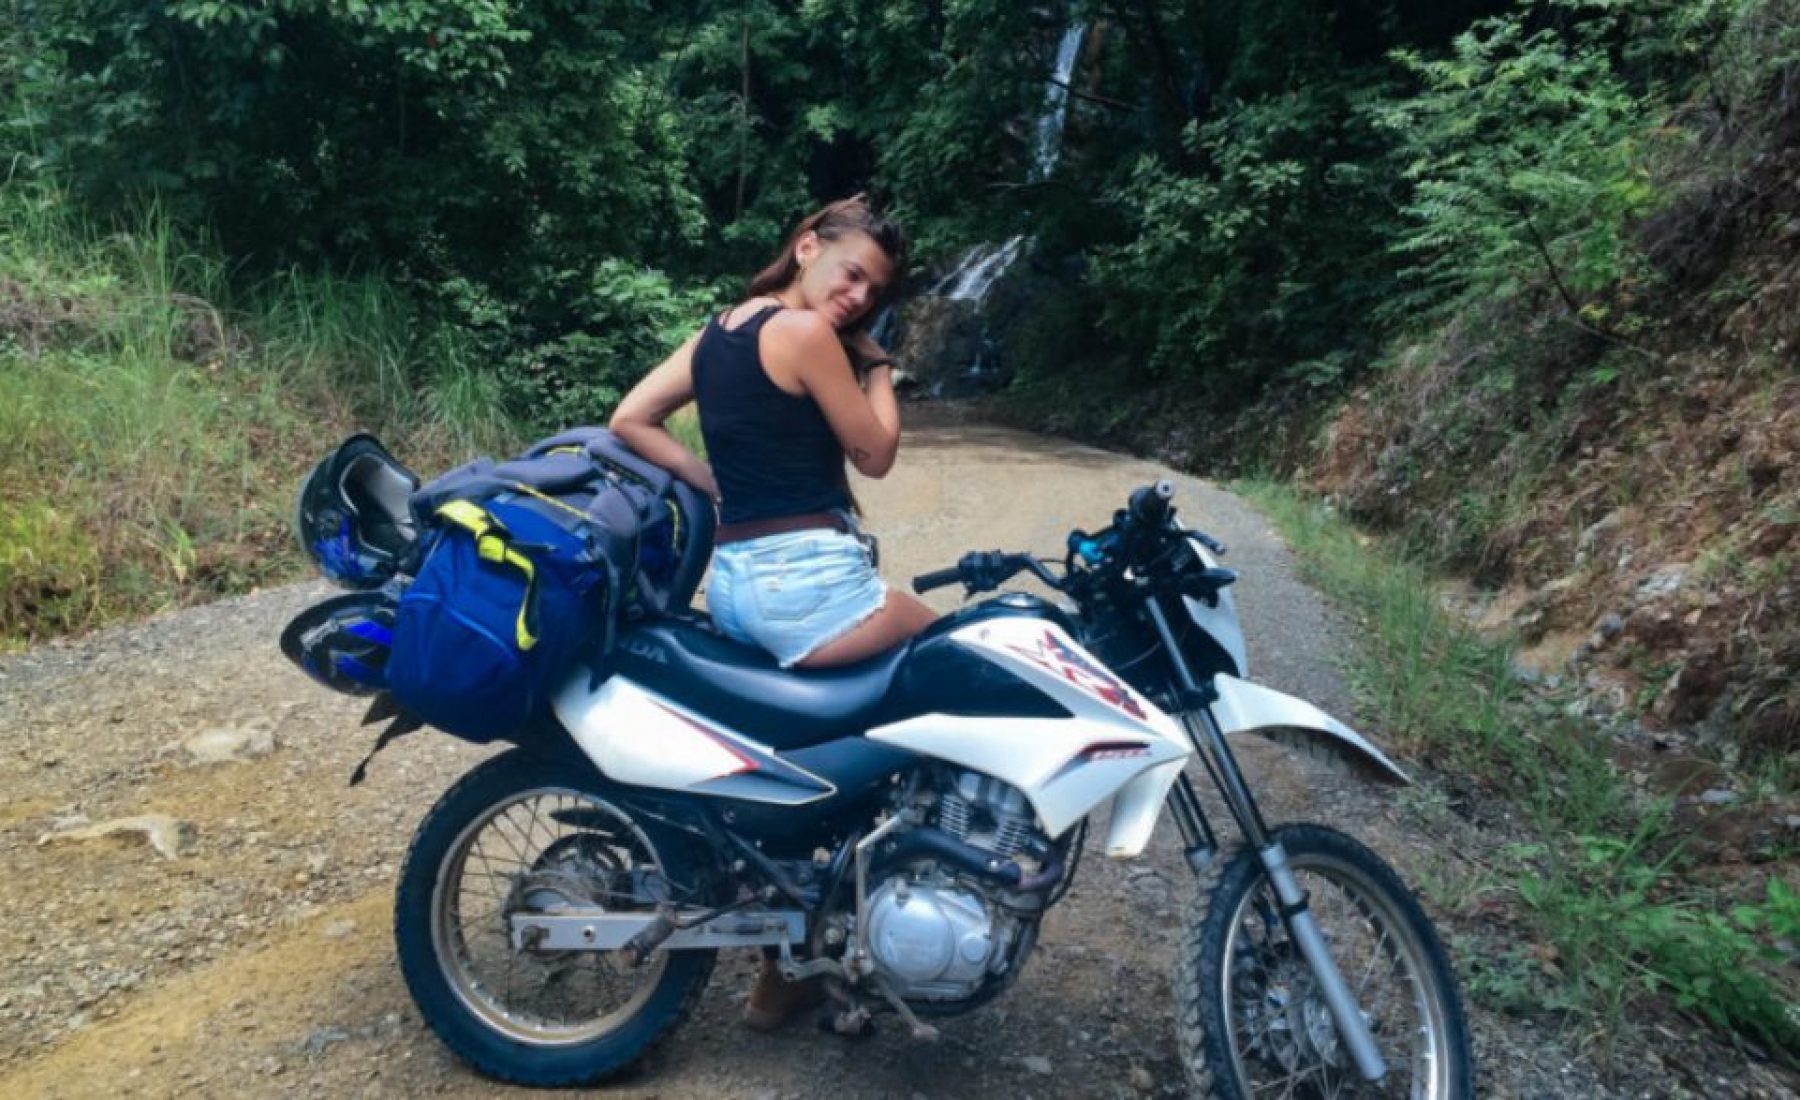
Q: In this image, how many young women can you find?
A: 1